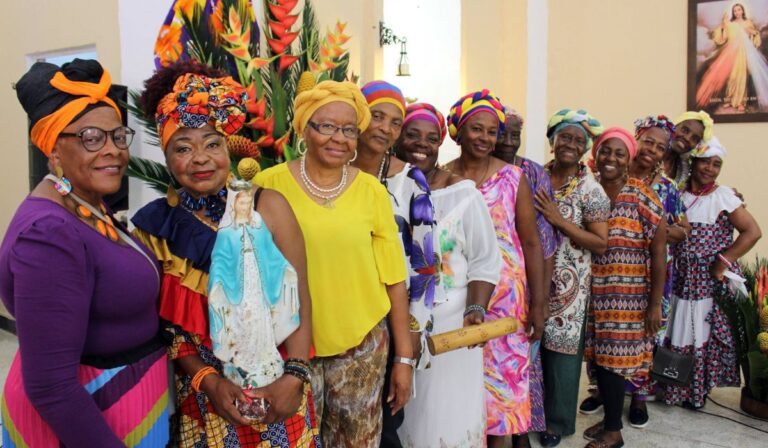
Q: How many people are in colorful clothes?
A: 12